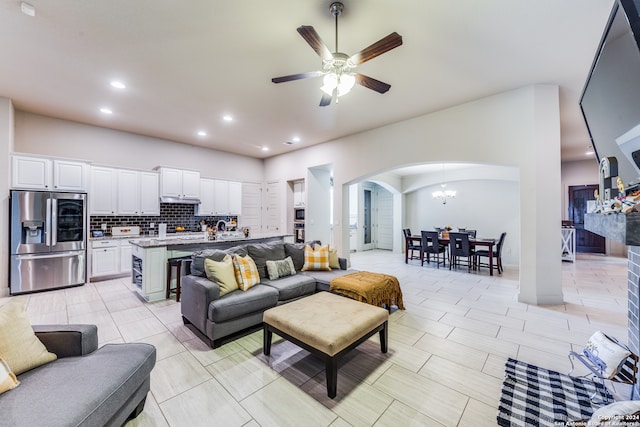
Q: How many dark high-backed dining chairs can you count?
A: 6